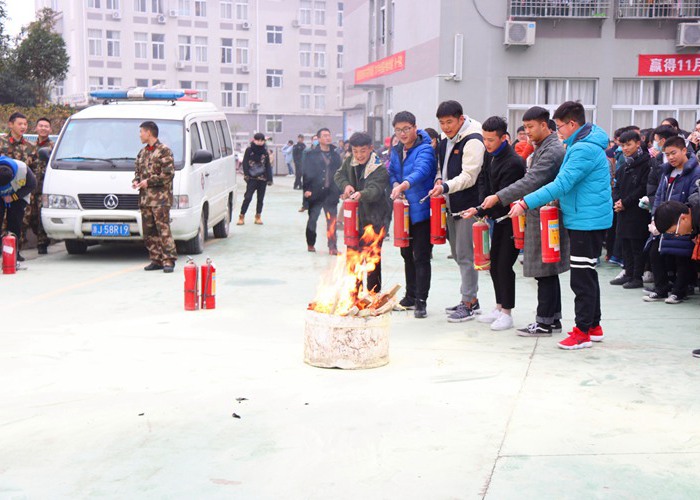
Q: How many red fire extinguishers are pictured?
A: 9